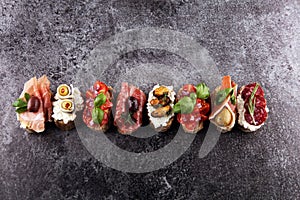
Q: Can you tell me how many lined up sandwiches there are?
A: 8